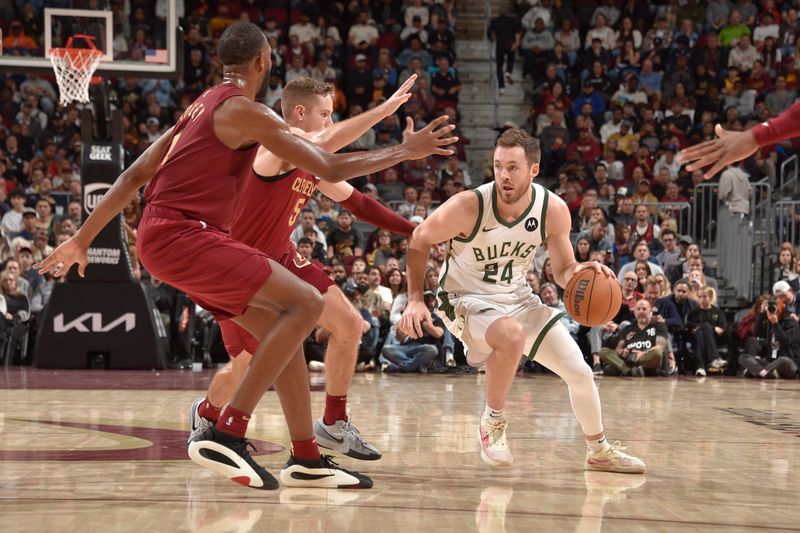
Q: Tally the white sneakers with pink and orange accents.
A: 2